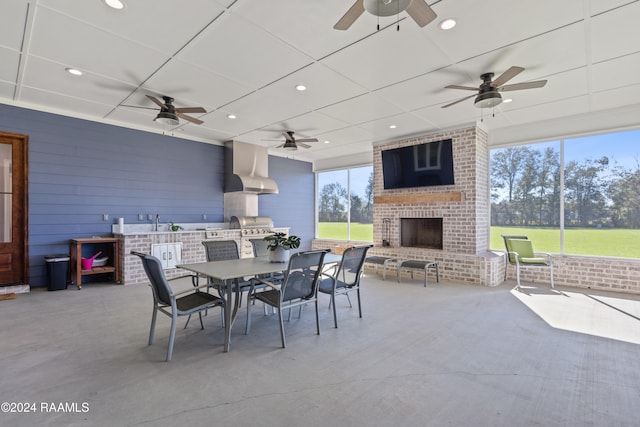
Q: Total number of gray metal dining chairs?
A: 5